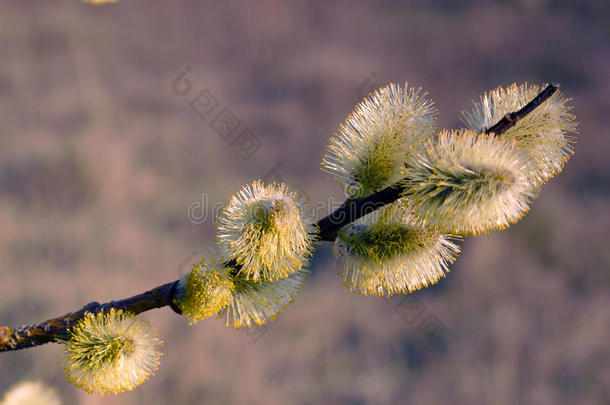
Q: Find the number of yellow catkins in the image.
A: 8